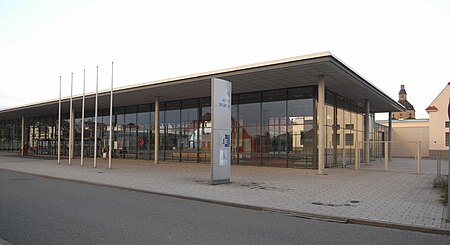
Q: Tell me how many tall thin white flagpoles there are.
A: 5